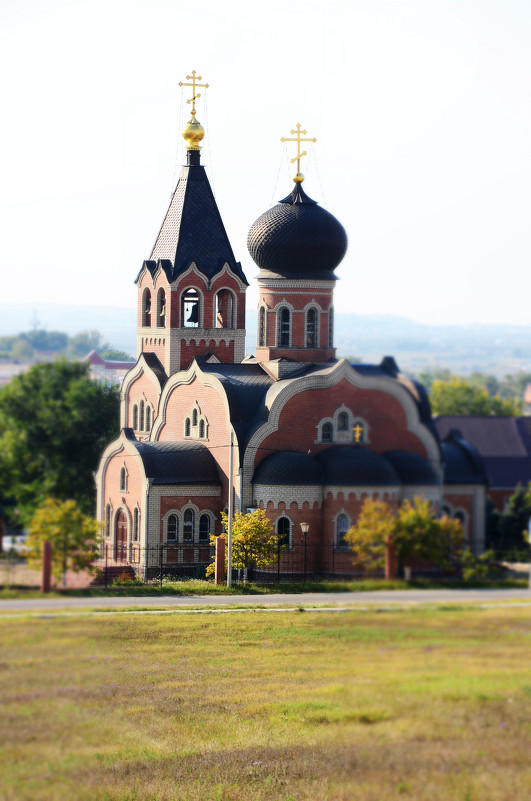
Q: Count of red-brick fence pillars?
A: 3